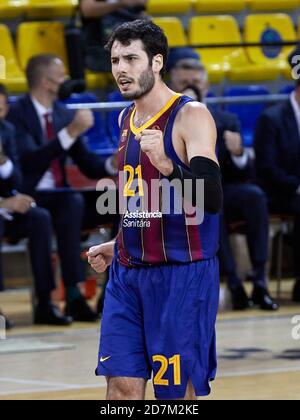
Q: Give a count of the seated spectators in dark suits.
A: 4